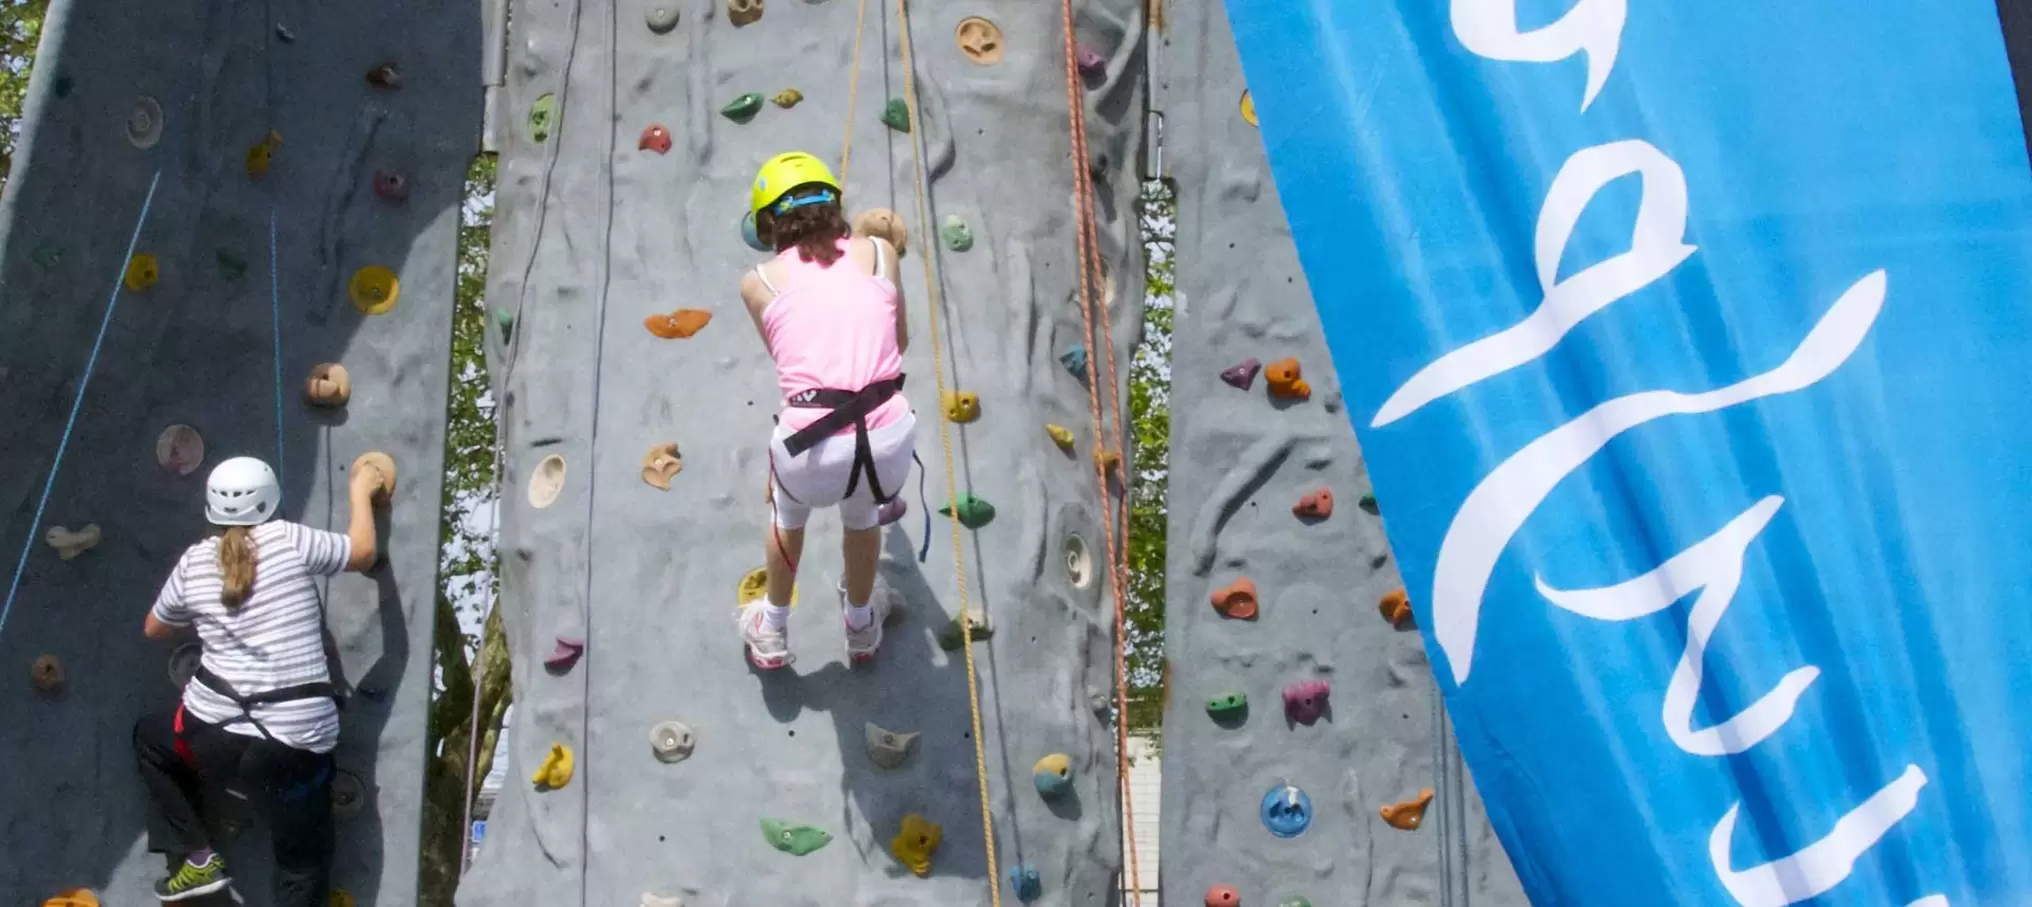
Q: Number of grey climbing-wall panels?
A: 3